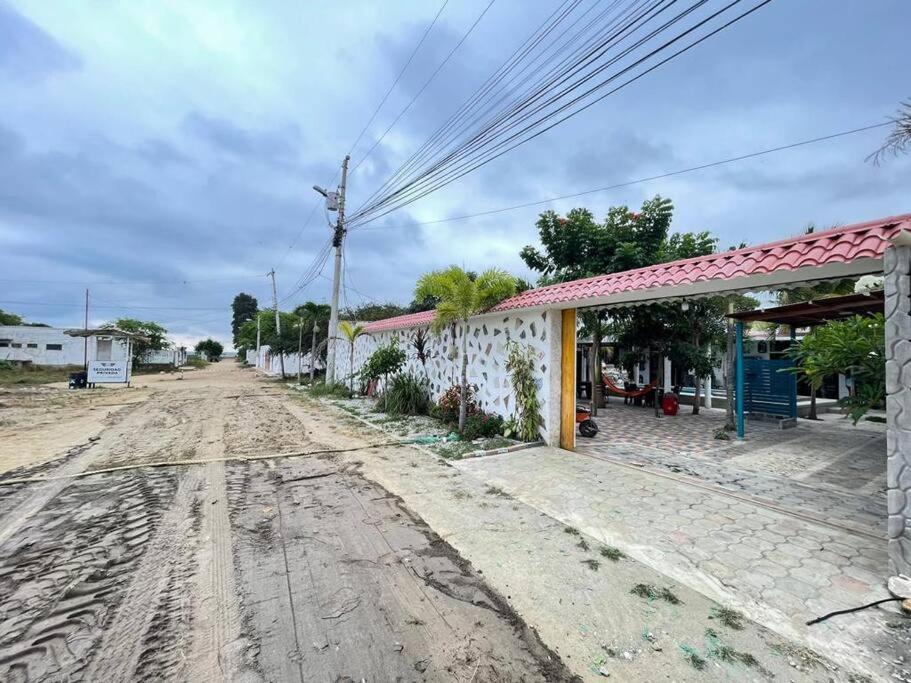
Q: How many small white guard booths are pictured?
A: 1